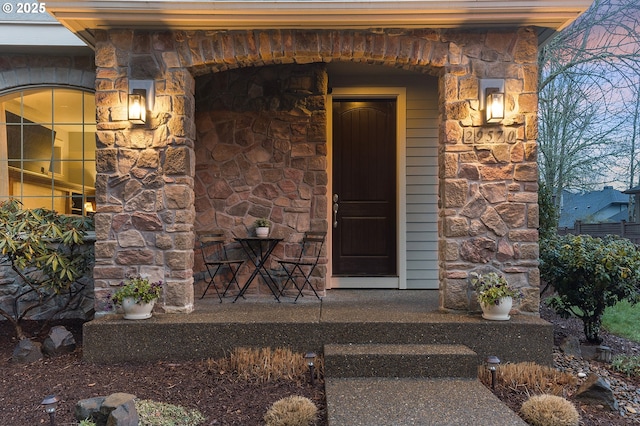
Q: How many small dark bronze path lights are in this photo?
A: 3